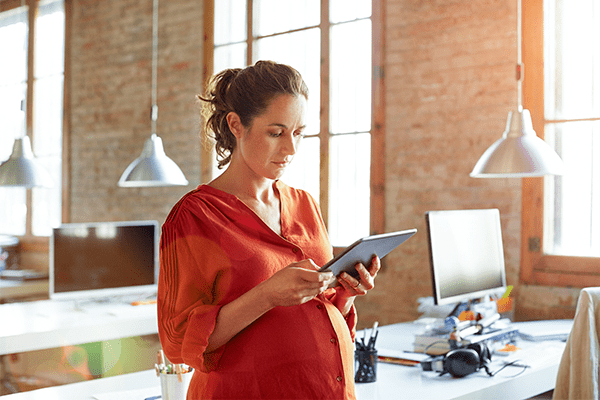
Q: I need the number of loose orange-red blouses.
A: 1